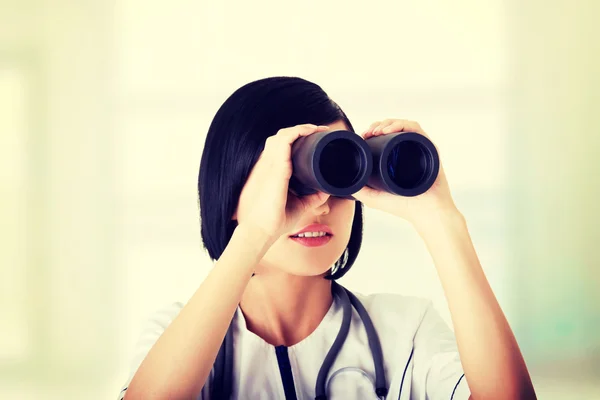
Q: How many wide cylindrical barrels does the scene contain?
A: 2